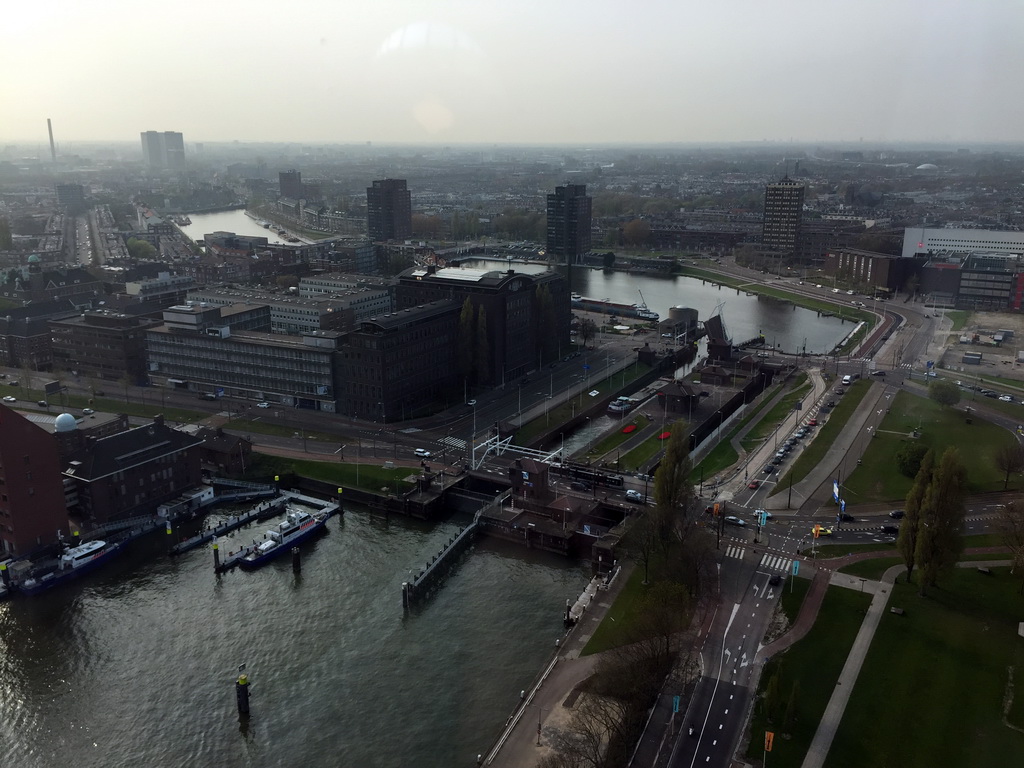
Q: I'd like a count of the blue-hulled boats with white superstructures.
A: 2